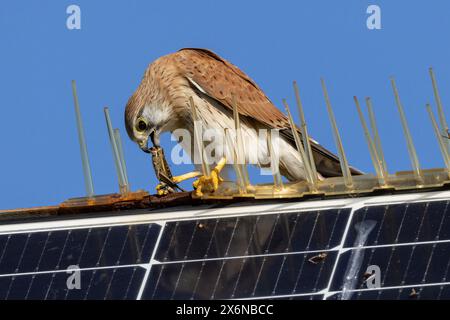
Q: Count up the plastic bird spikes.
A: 15